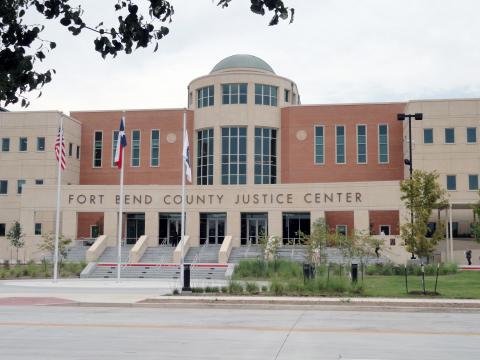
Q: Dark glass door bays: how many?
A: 5